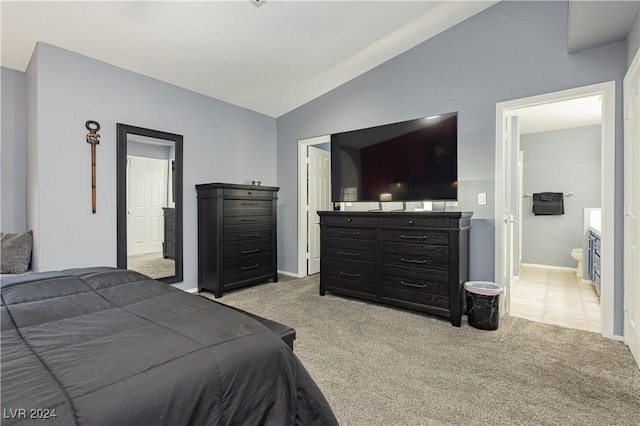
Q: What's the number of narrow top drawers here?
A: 3